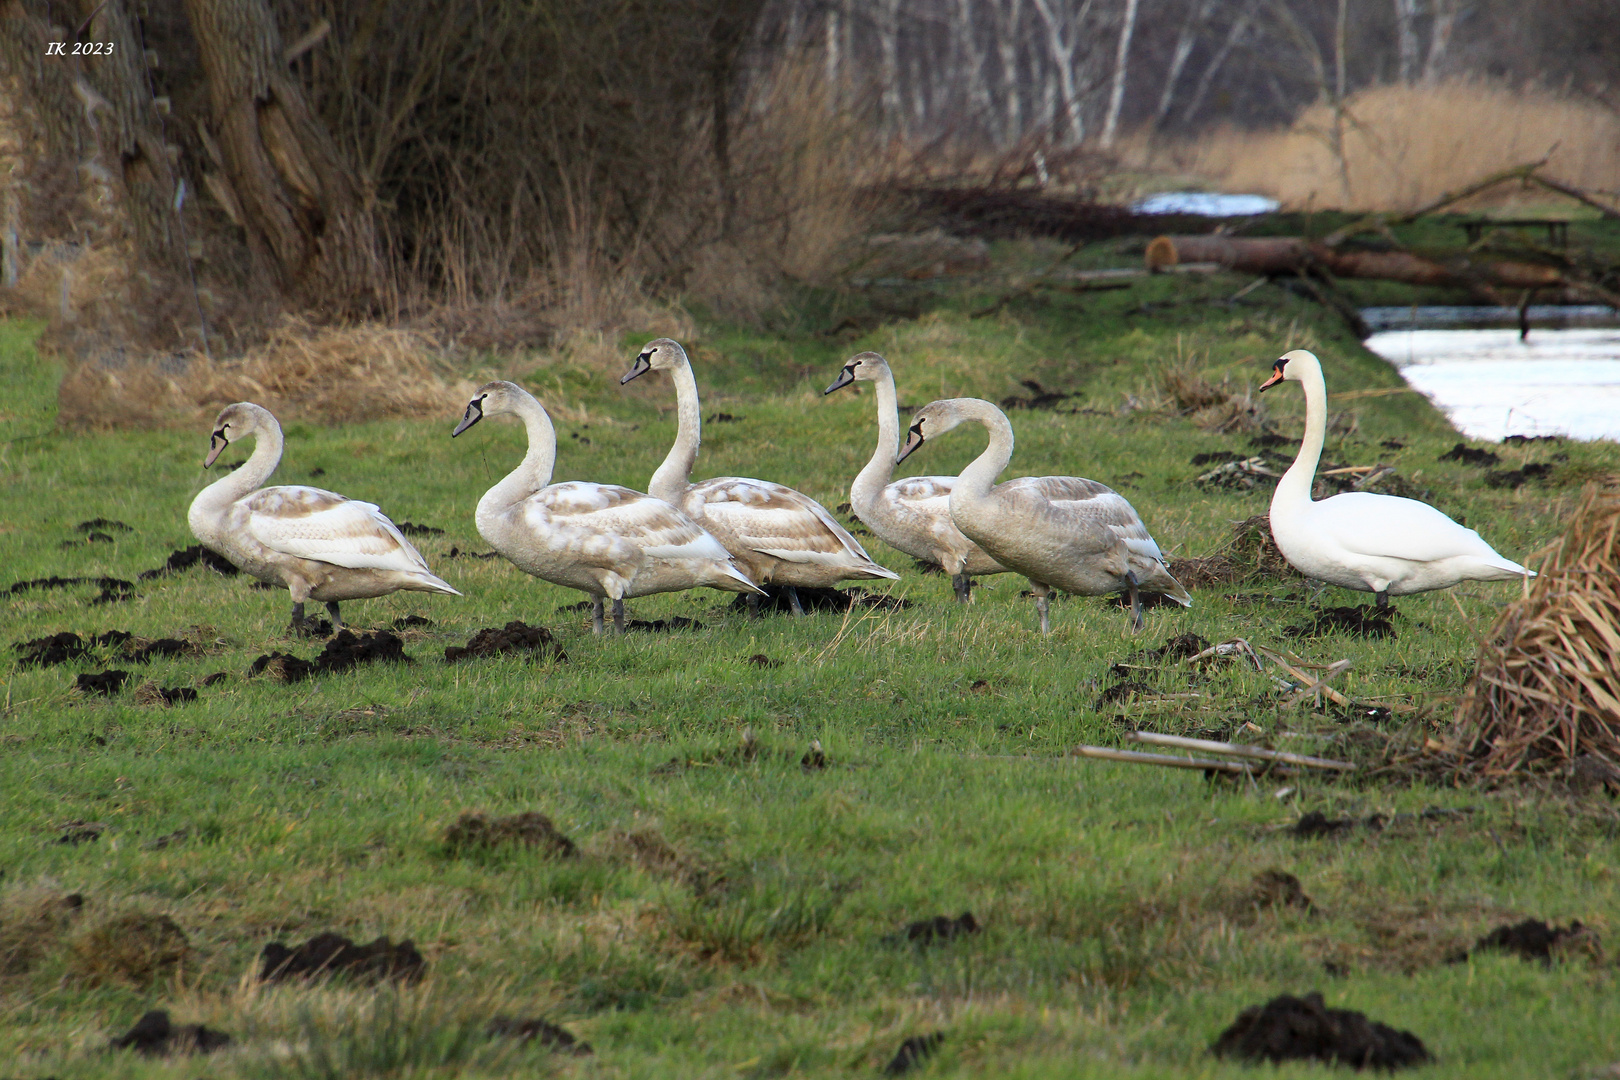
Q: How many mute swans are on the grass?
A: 6